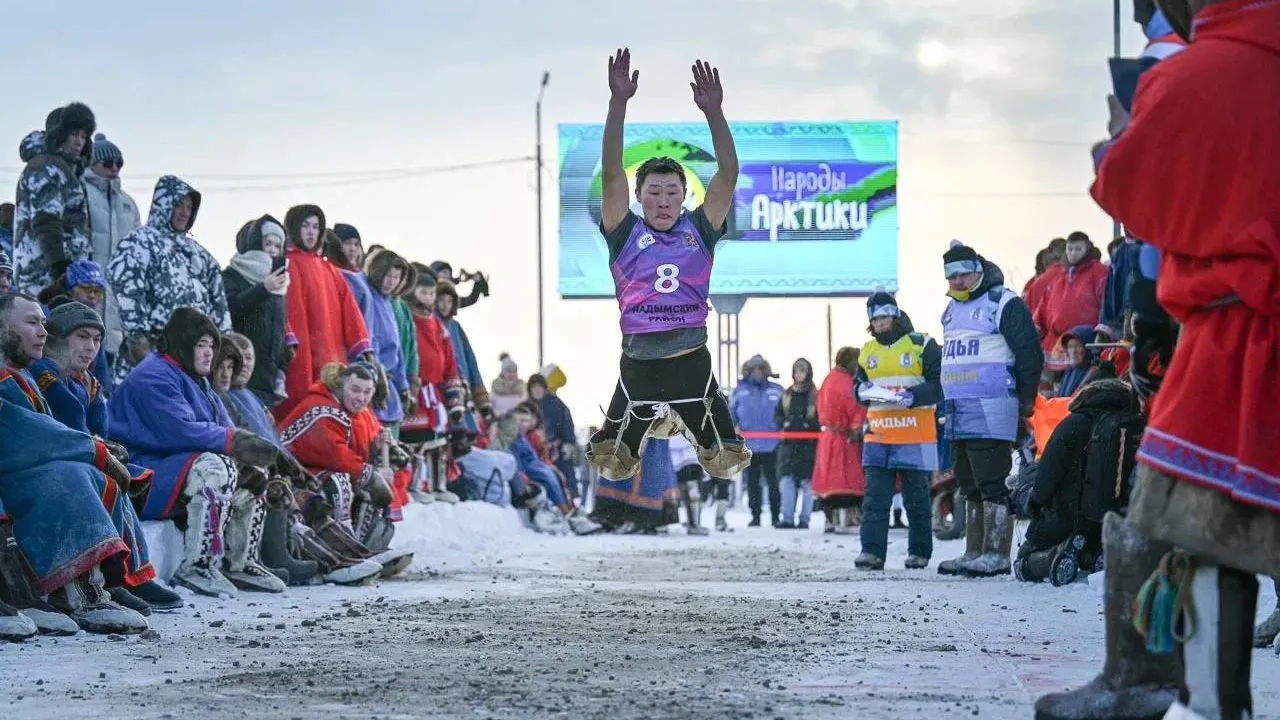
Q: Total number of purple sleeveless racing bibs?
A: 1